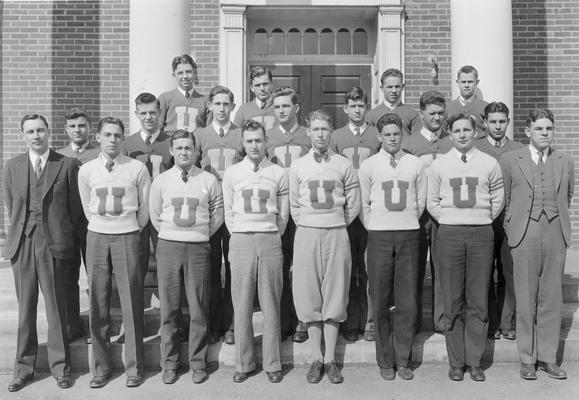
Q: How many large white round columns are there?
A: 2